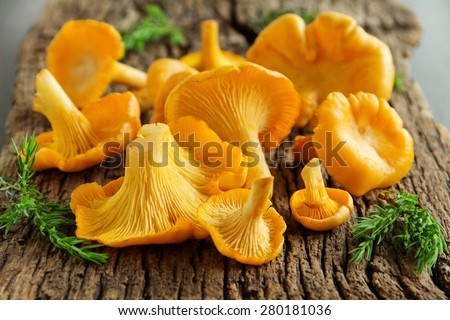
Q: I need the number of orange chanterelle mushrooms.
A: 10